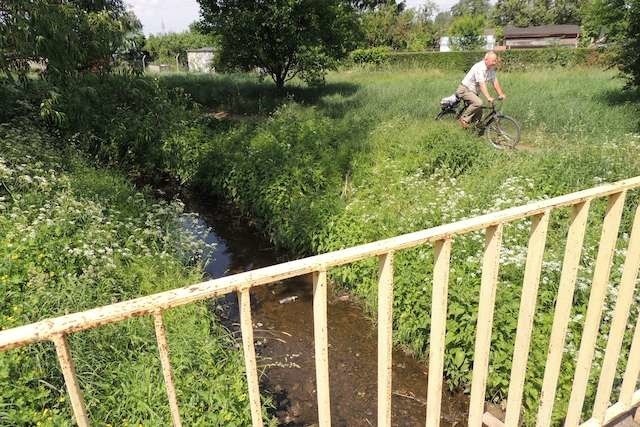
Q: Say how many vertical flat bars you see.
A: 12